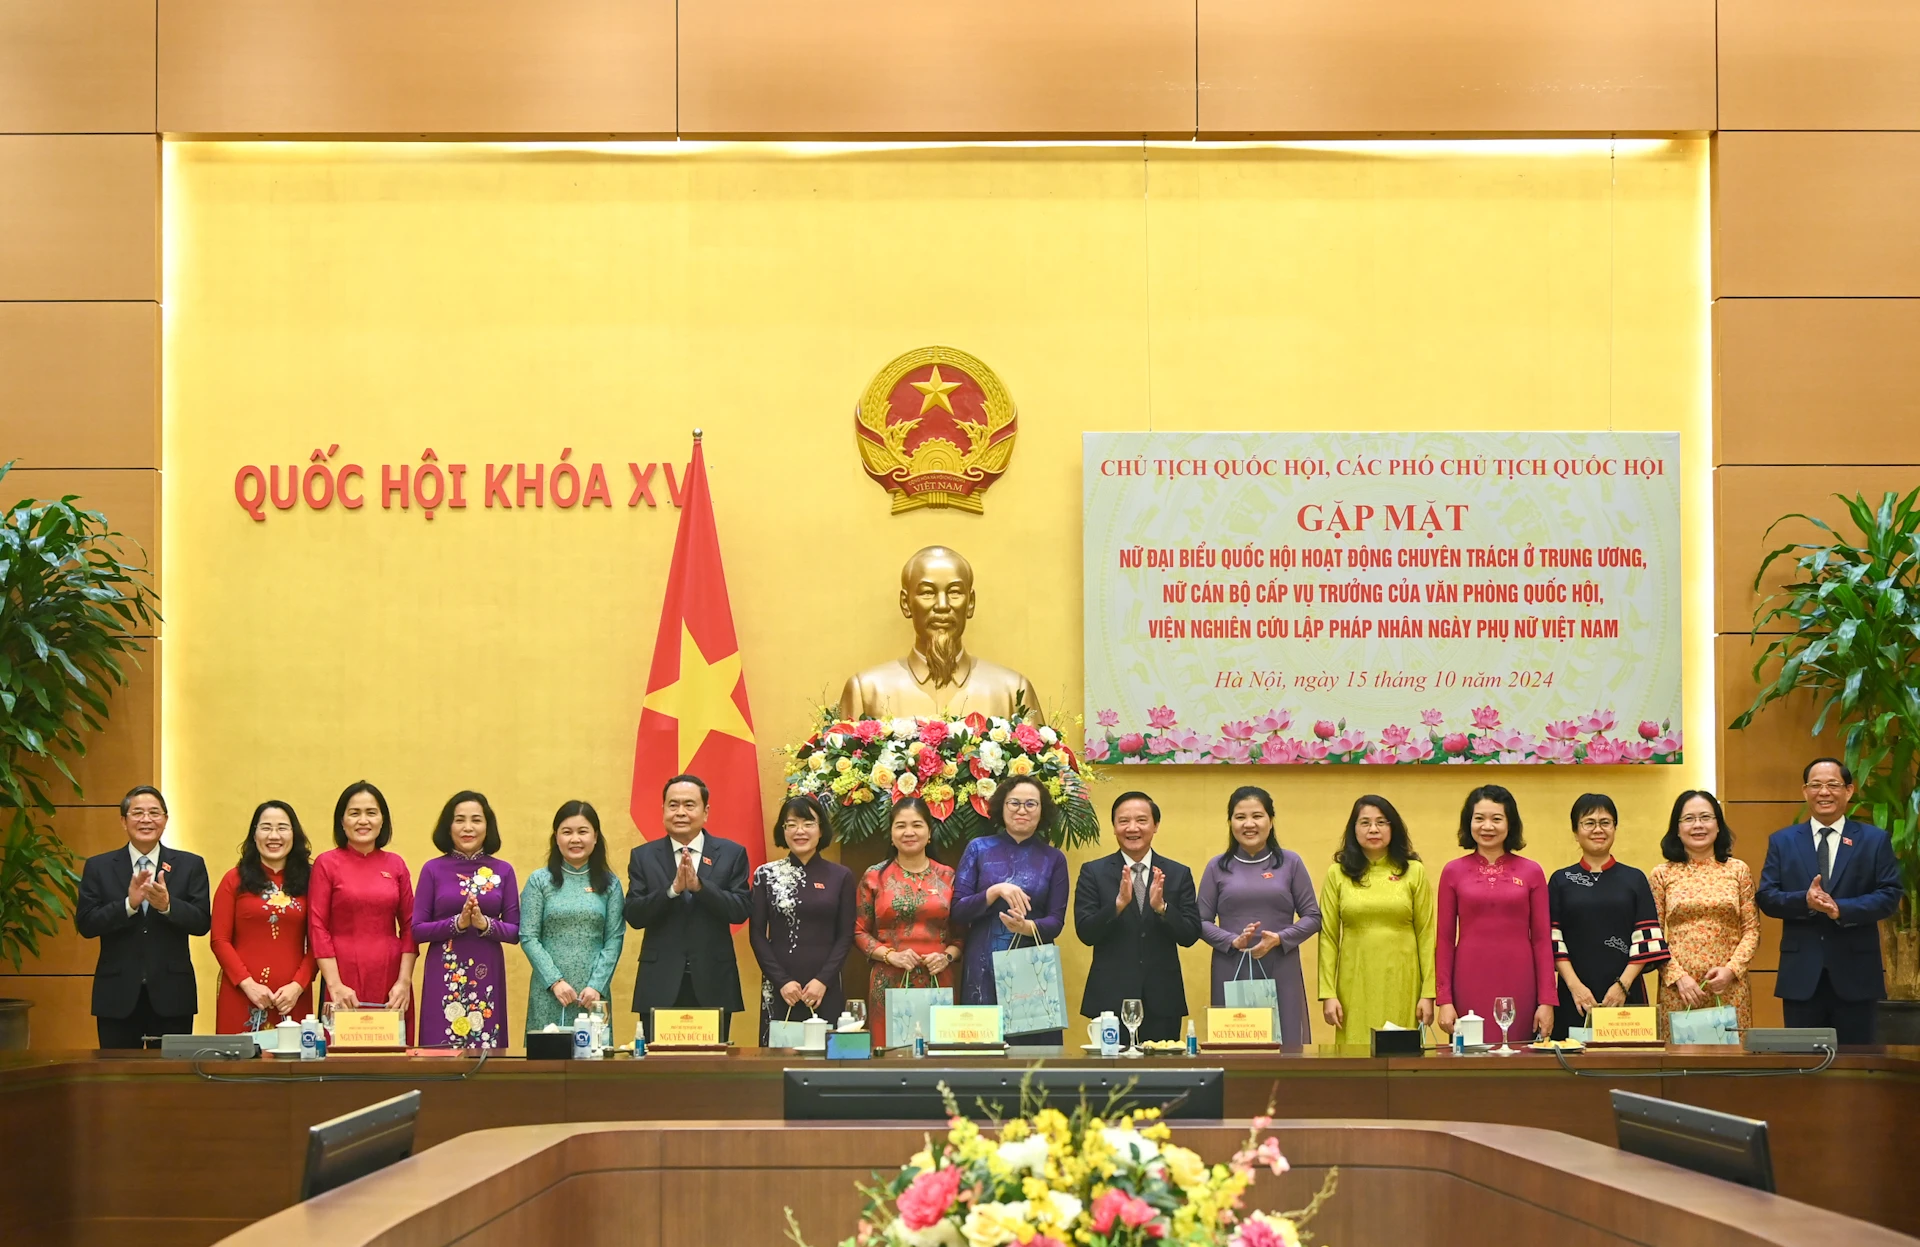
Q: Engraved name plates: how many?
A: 5